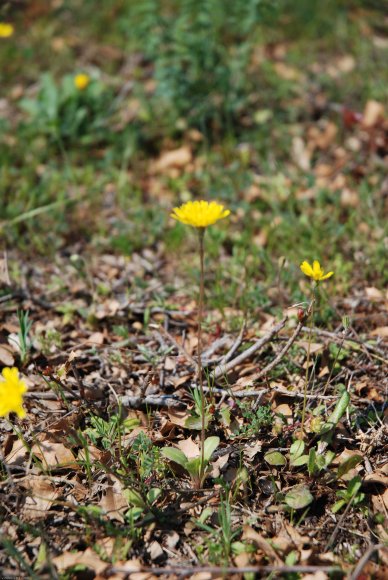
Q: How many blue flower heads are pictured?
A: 0